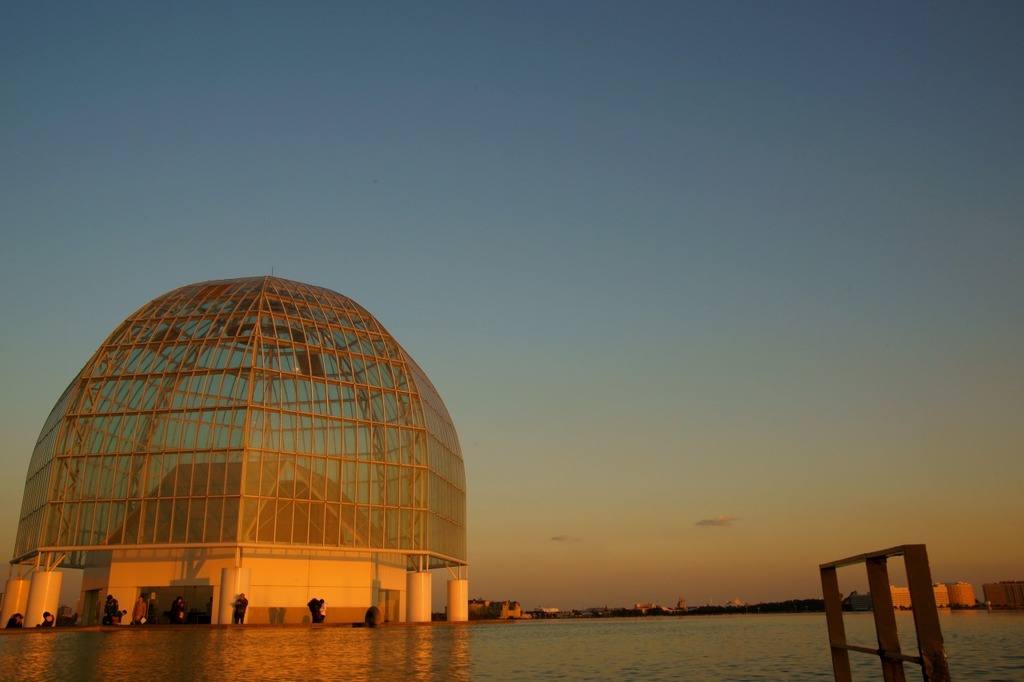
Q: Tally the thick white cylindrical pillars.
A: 5